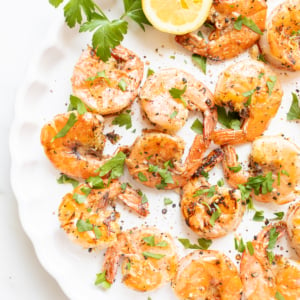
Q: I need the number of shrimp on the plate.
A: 14